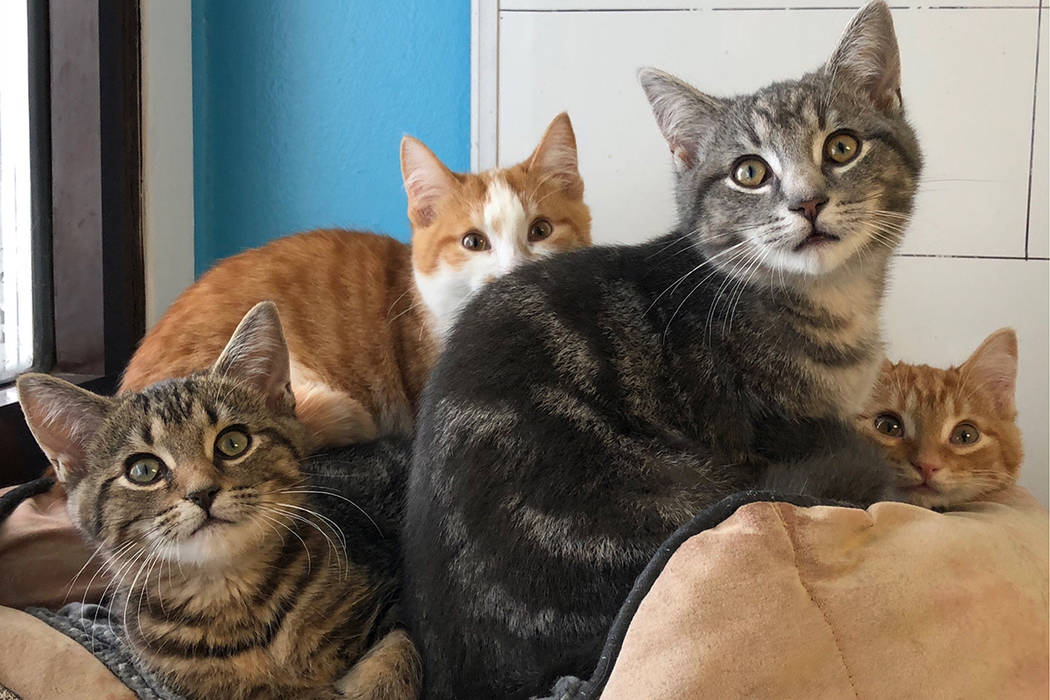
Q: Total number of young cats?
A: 4